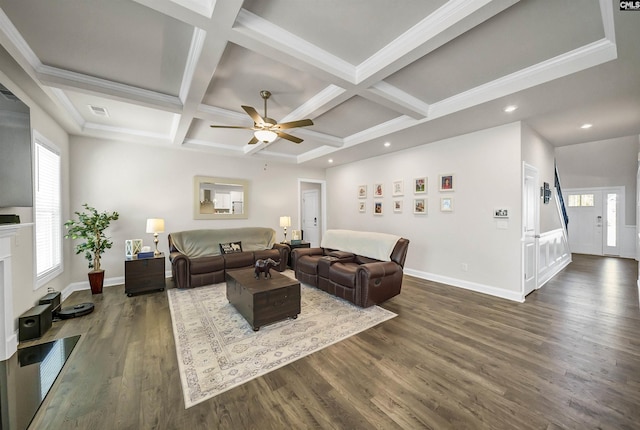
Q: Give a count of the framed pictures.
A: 10